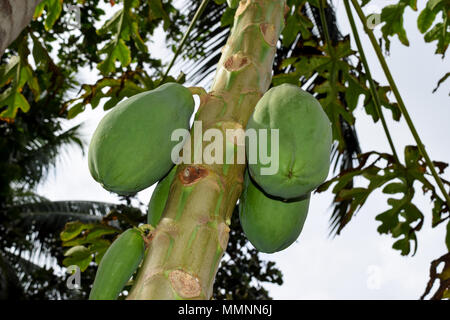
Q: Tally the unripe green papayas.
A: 5